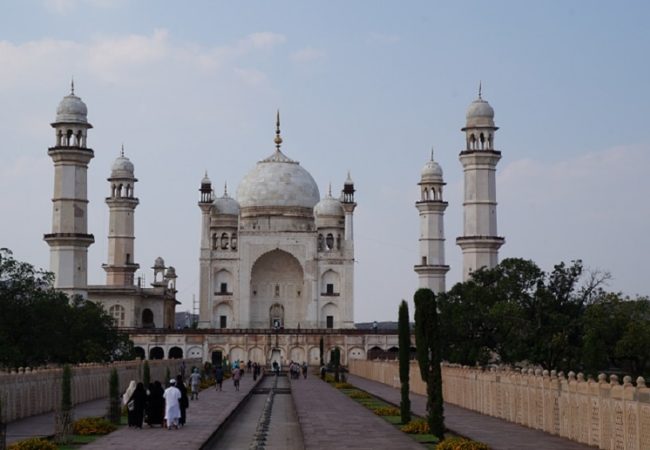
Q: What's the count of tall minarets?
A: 4